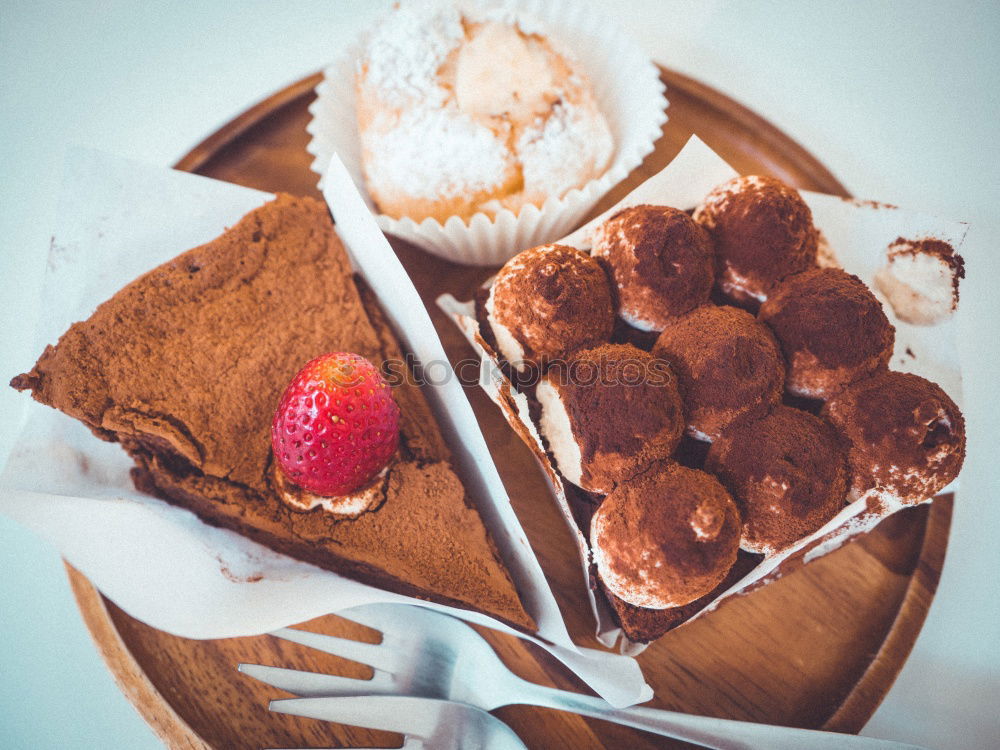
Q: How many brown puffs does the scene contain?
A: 9